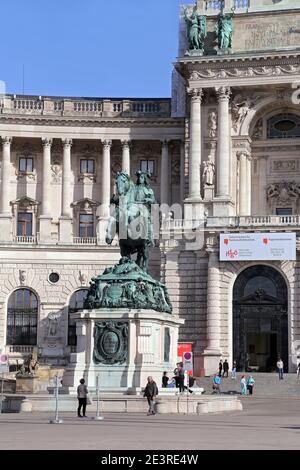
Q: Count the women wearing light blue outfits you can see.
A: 2